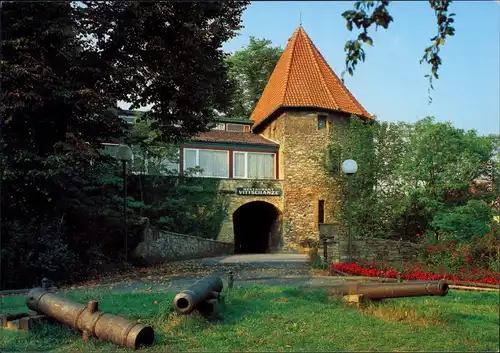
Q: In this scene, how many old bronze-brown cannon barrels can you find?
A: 3